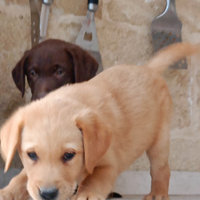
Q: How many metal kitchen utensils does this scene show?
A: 3